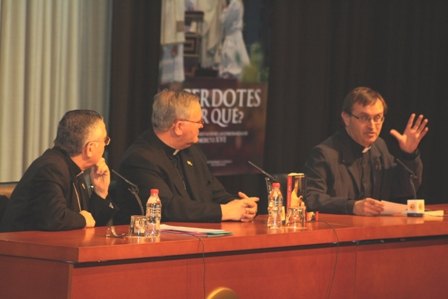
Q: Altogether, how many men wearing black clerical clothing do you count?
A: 3